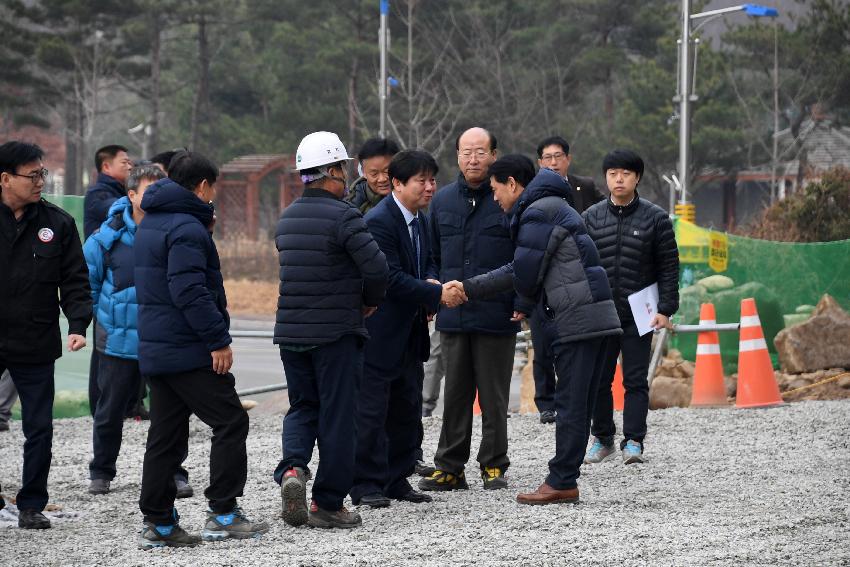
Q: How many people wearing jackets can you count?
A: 11